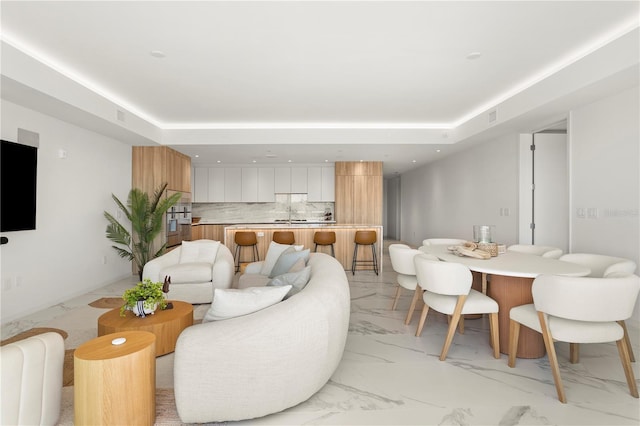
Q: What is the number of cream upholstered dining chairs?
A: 6